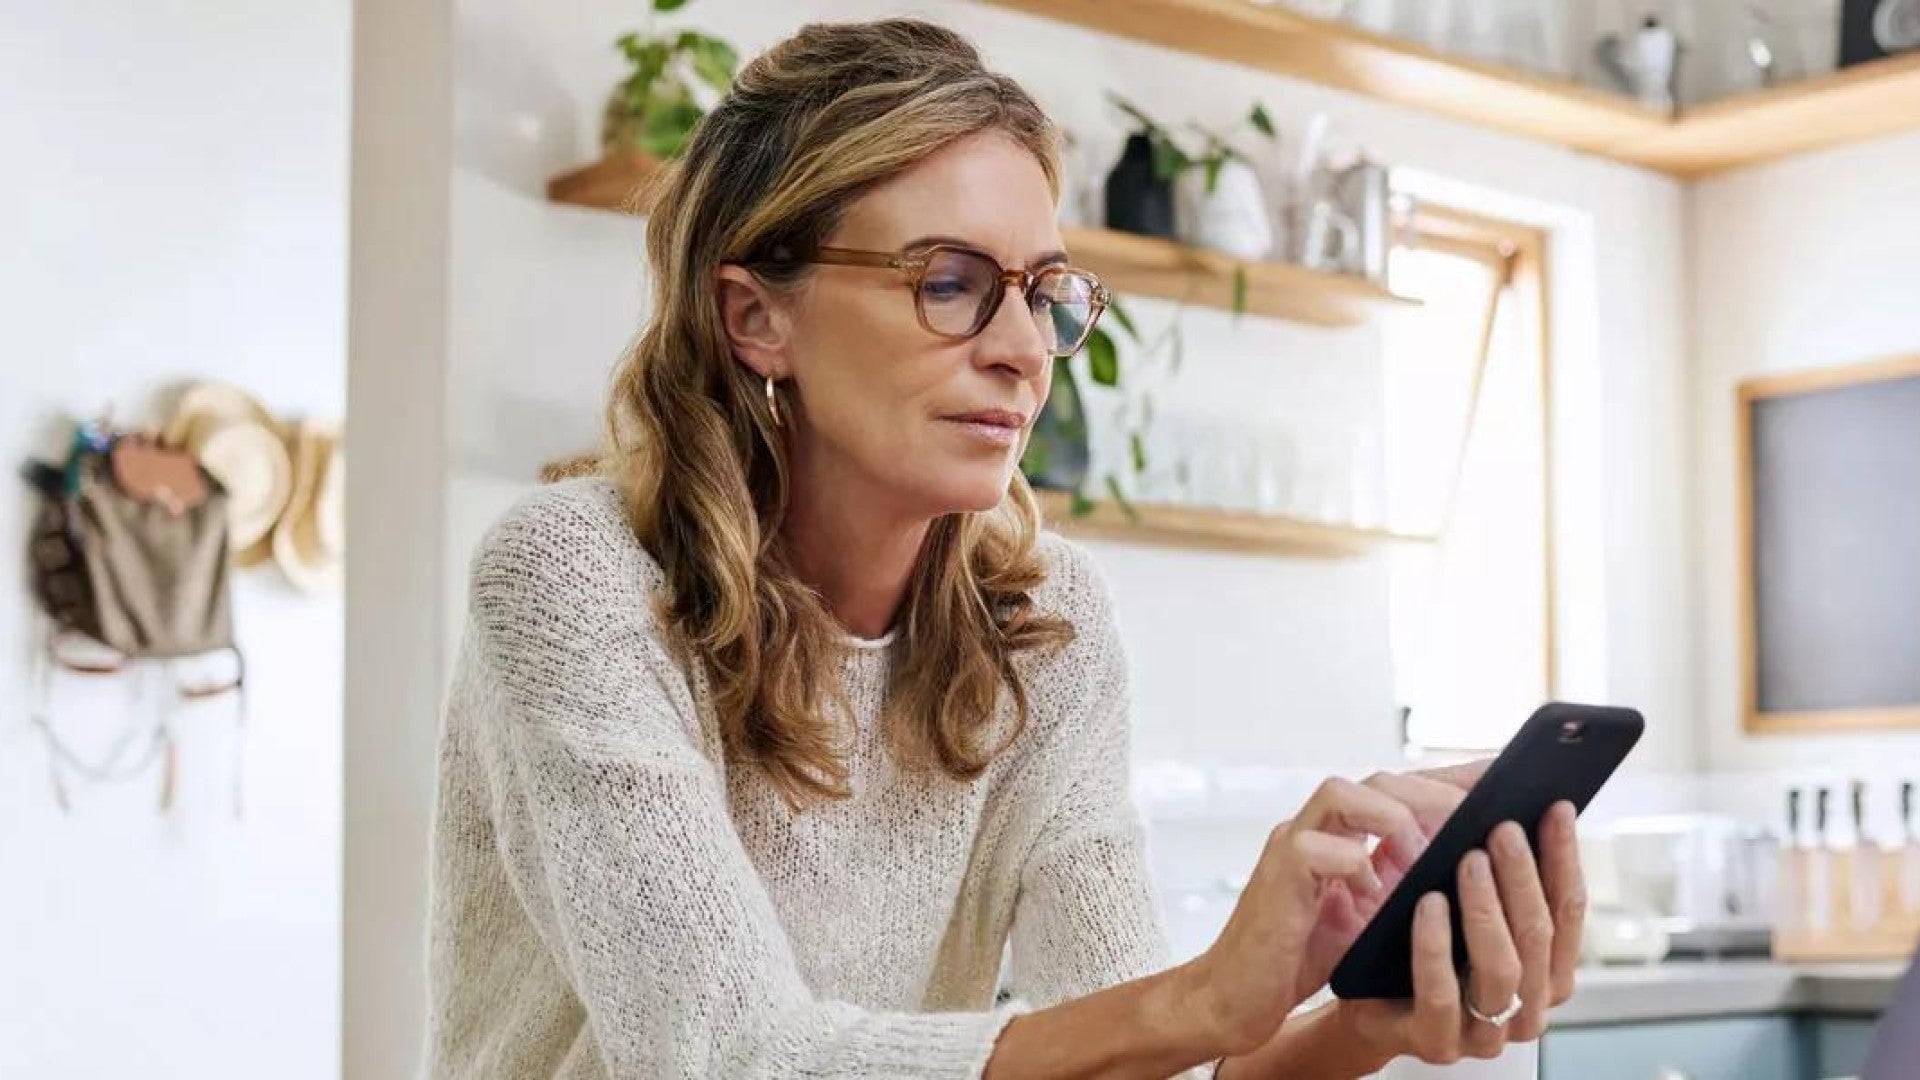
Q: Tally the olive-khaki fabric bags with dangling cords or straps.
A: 1